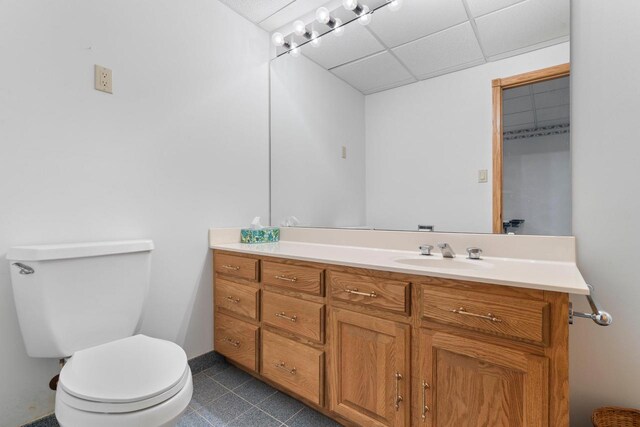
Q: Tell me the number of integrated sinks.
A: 1